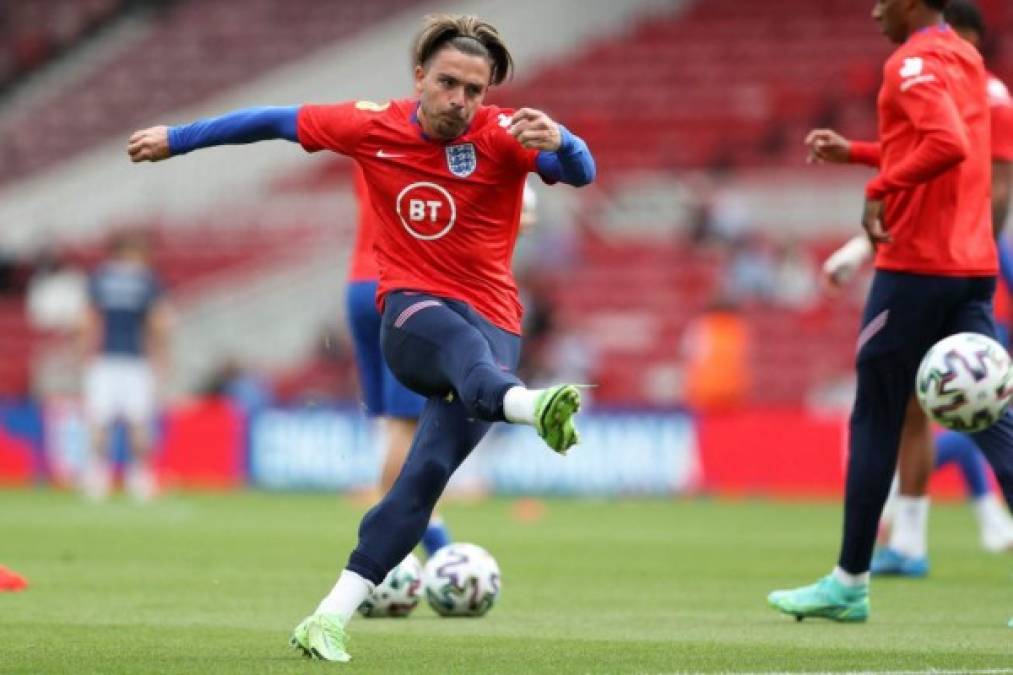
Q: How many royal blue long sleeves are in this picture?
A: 2